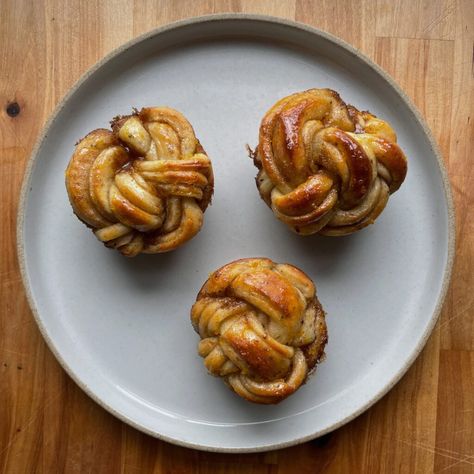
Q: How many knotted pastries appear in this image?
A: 3